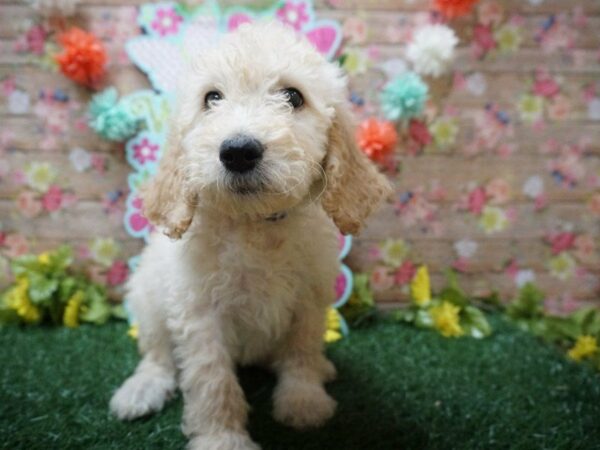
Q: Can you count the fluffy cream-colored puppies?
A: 1